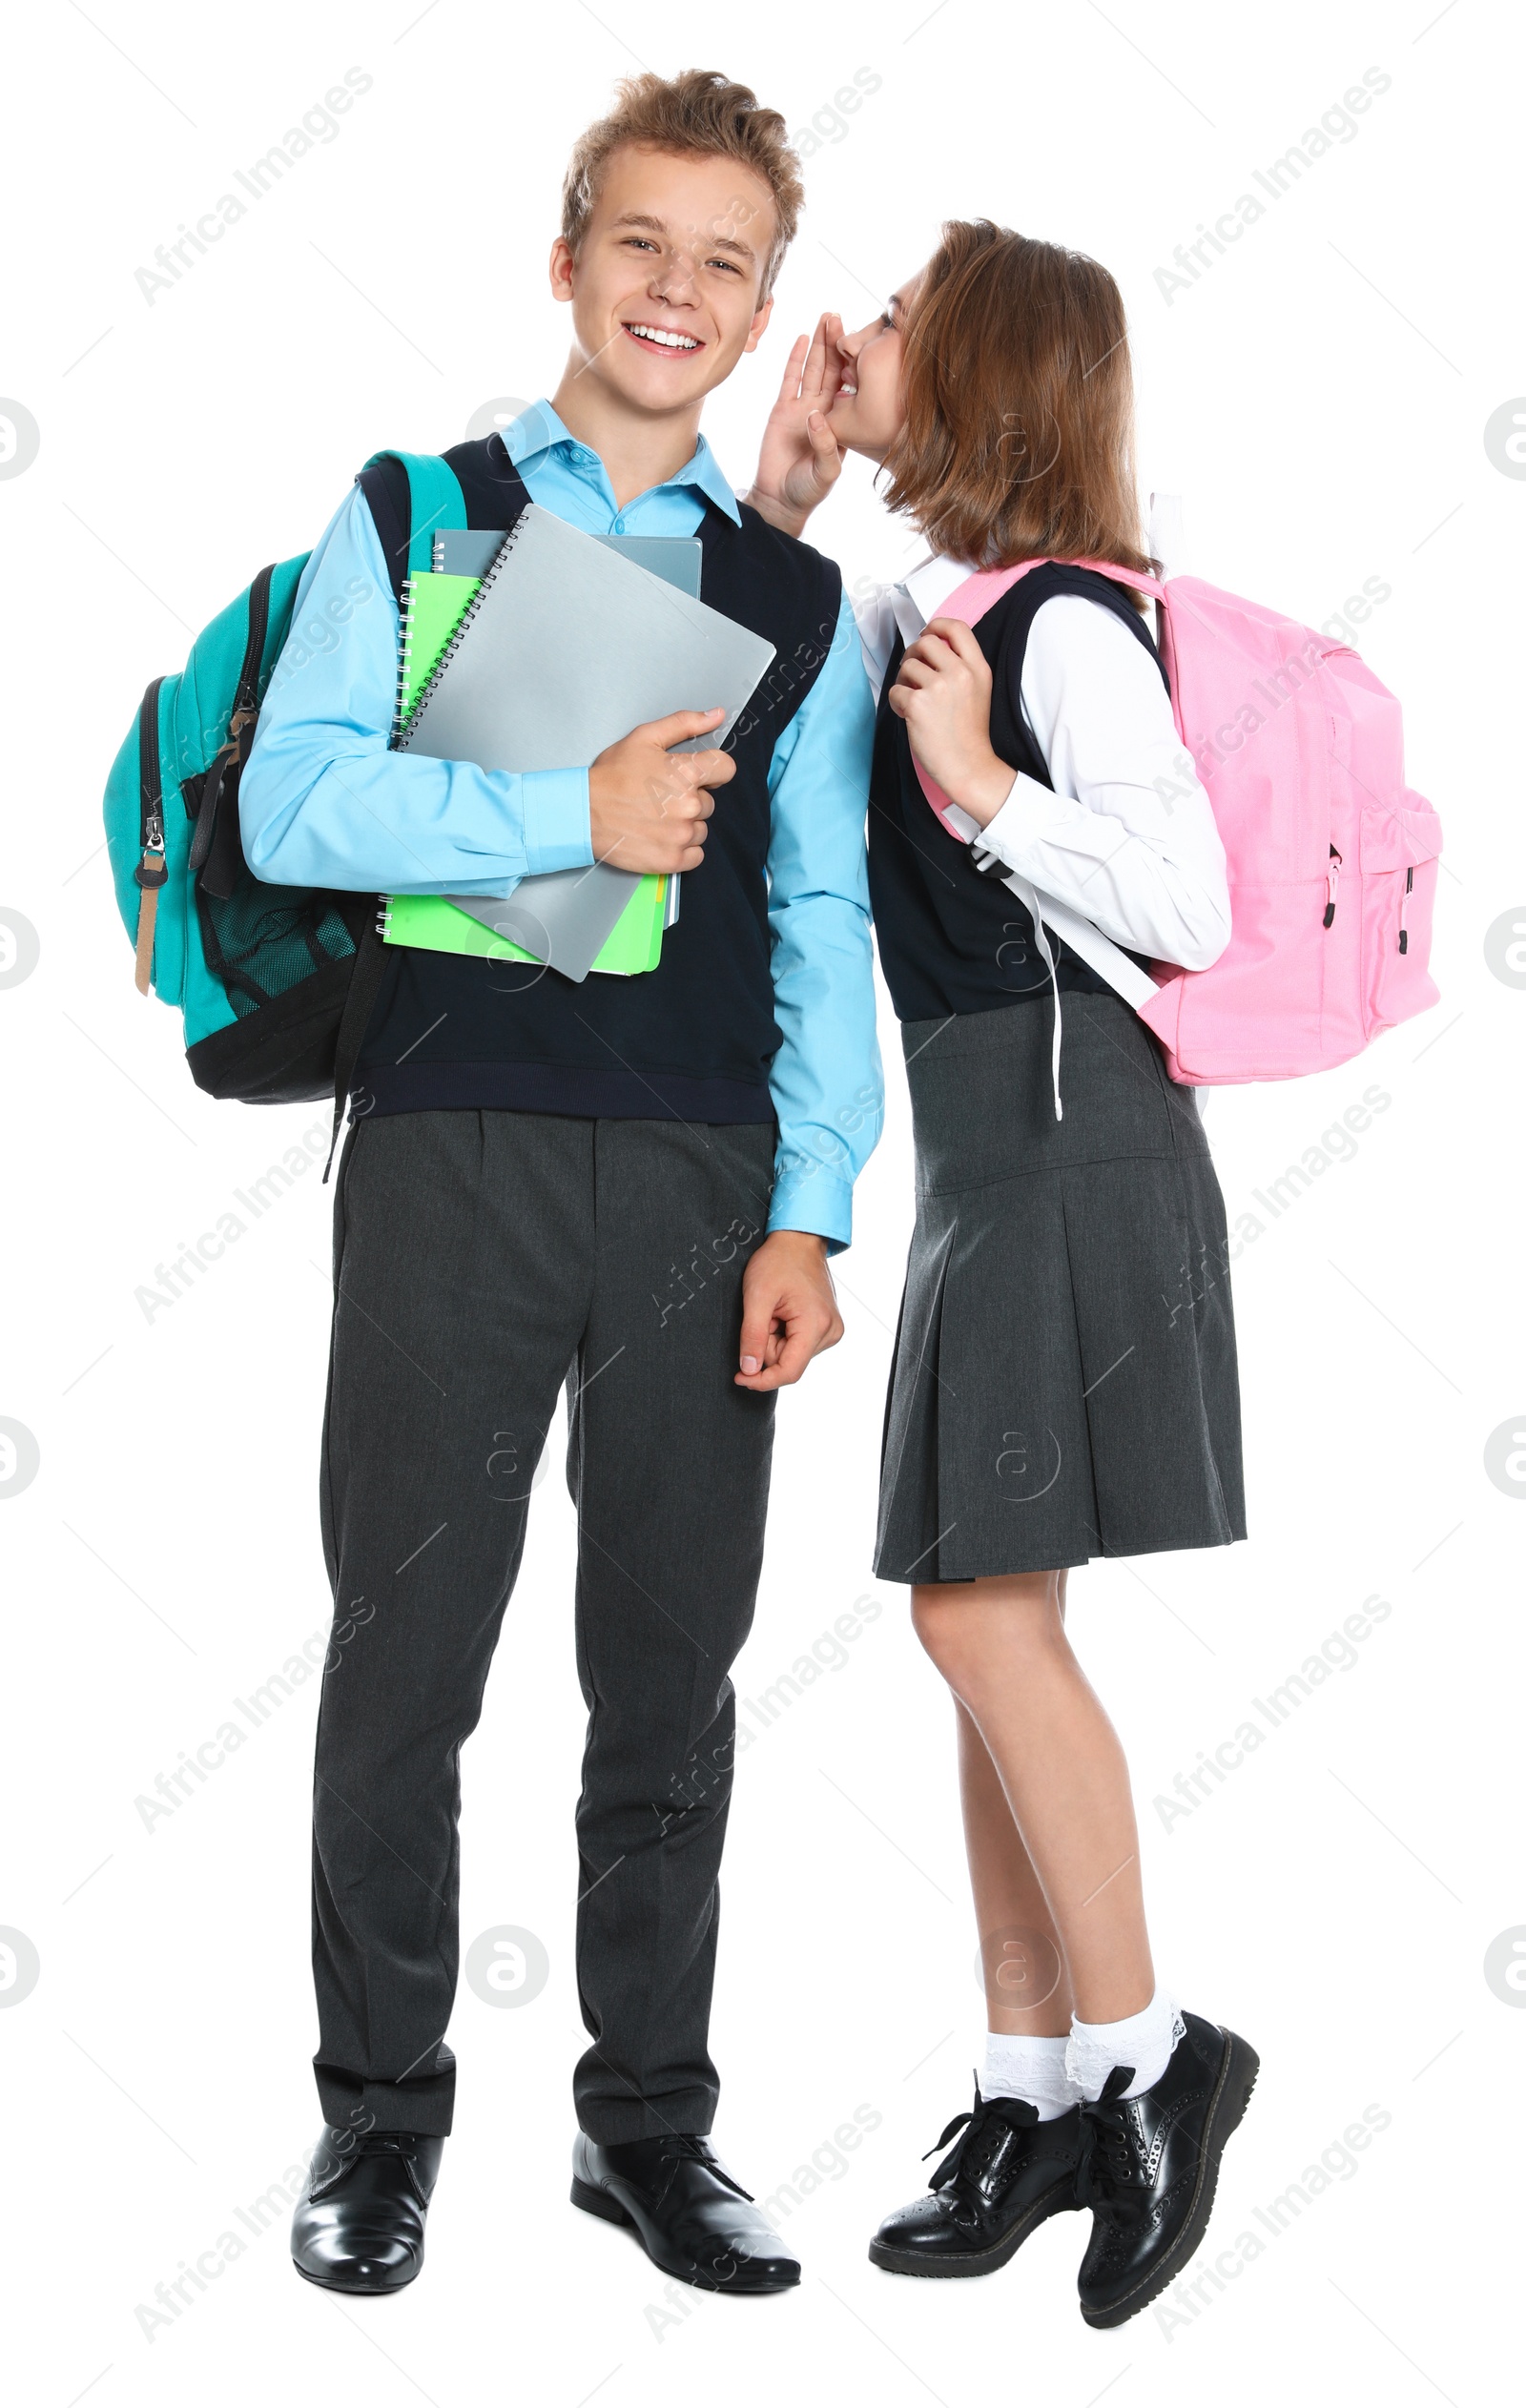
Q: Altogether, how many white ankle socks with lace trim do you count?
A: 2